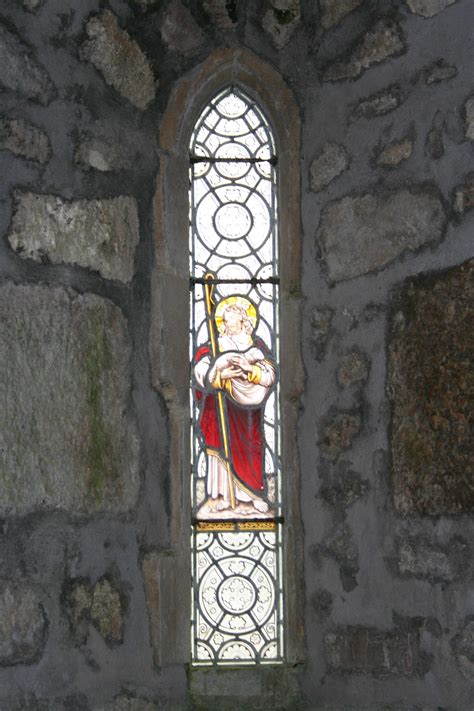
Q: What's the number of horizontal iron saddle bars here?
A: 3